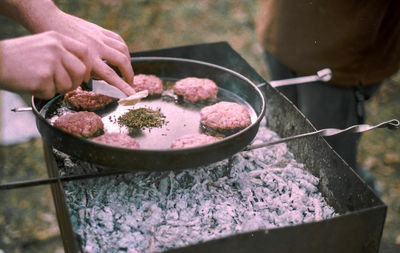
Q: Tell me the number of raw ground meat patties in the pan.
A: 7